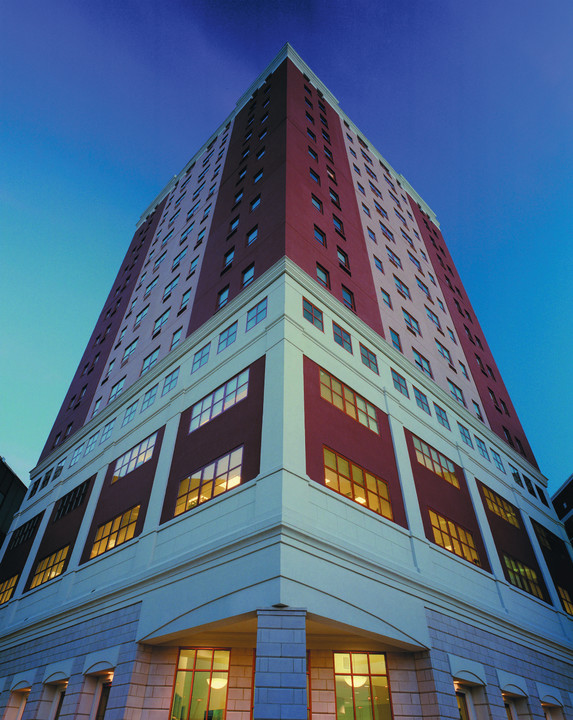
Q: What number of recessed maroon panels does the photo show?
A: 8